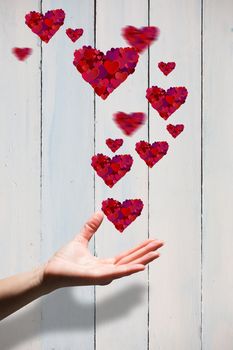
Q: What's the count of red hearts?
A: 13